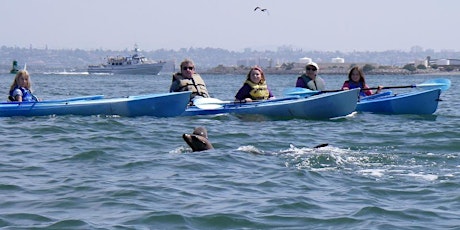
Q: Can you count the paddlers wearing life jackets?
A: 5